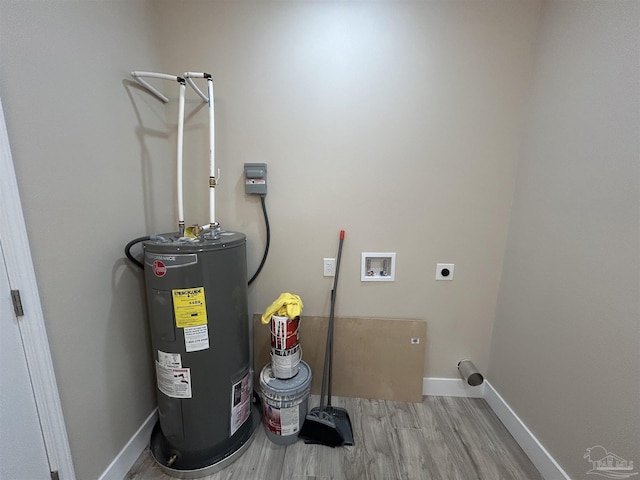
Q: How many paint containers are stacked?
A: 3